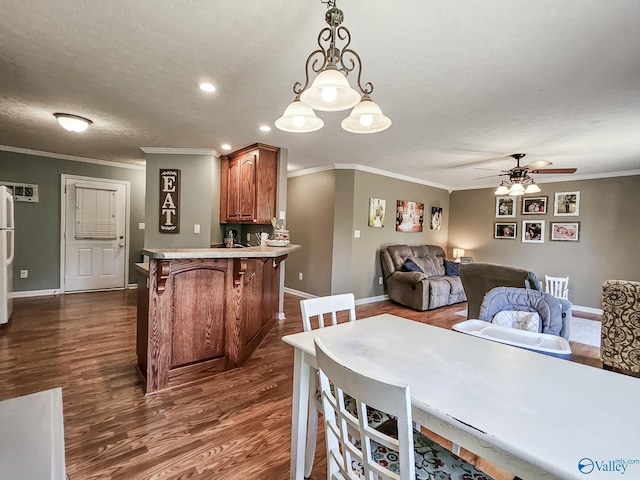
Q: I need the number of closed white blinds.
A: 1